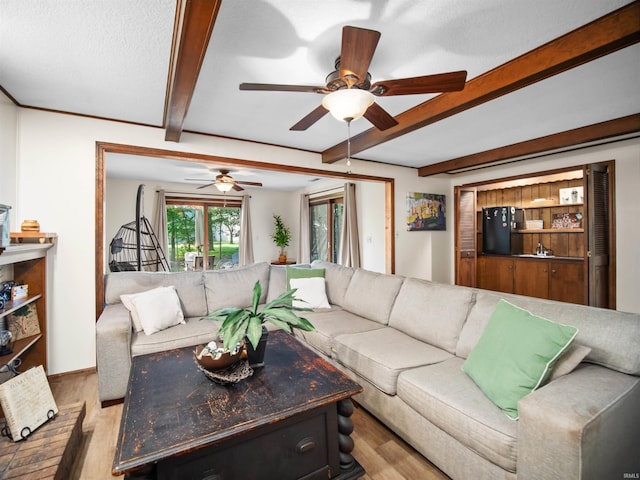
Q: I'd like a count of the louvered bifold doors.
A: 2